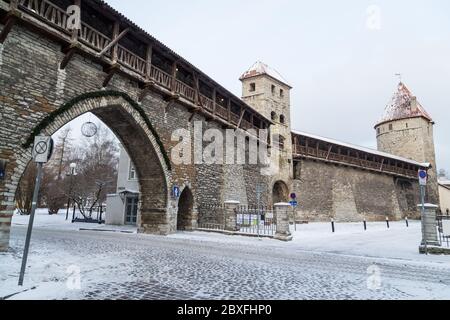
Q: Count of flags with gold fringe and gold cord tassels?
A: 0